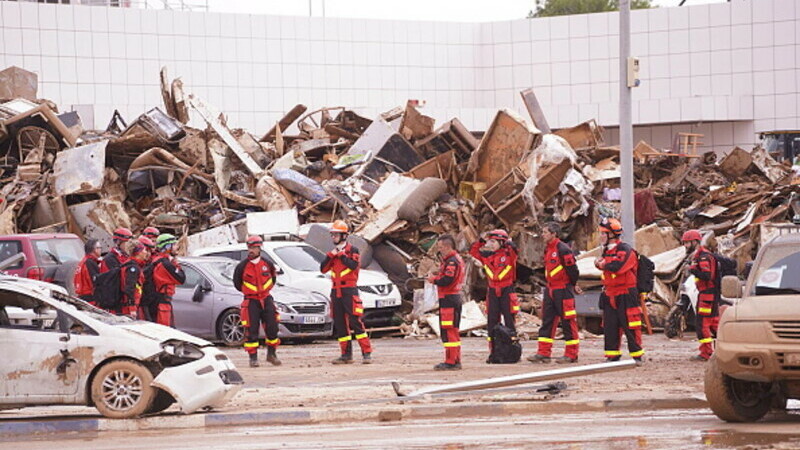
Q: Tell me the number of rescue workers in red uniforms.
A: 13